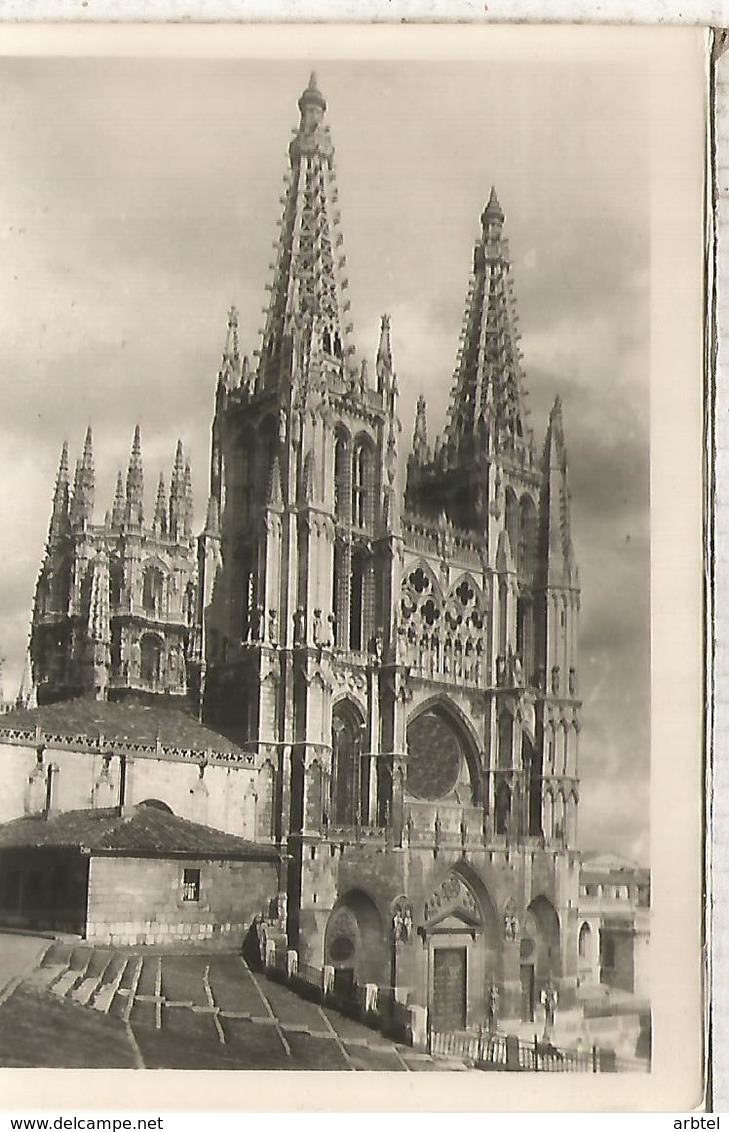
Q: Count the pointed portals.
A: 3